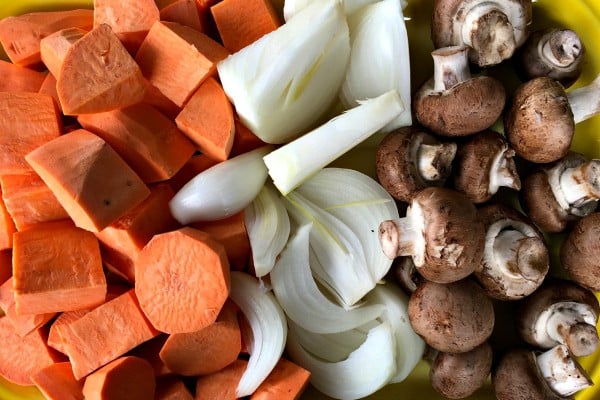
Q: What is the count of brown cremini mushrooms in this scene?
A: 15